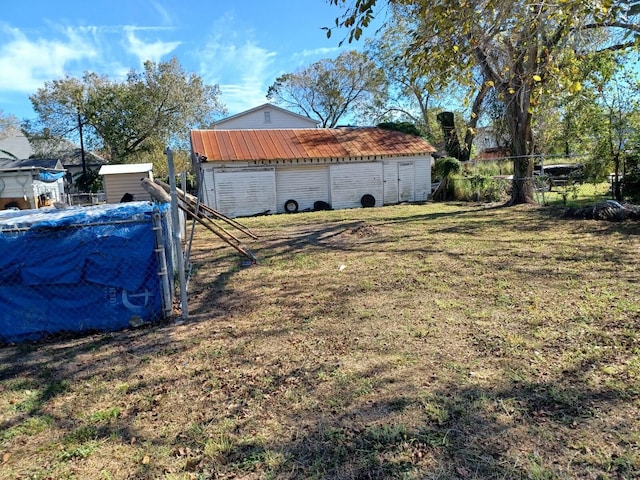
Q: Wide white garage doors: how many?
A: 3